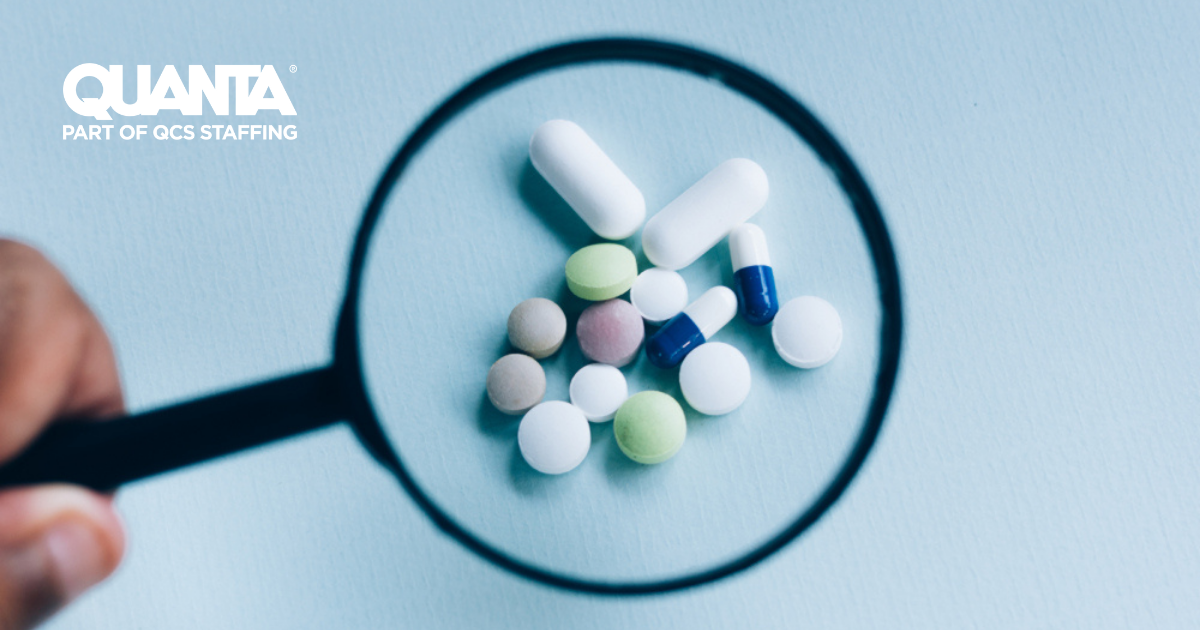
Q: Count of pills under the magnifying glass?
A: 14